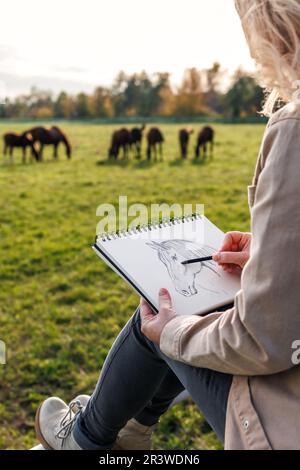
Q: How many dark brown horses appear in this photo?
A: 7